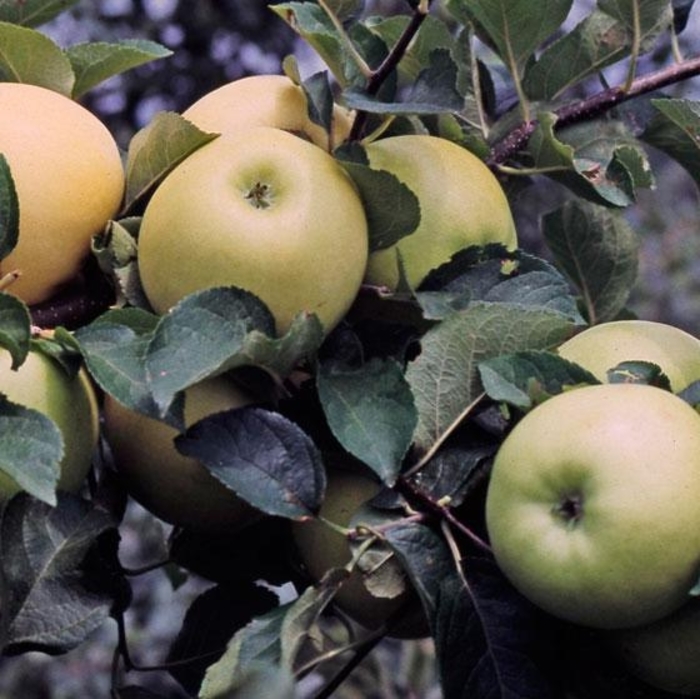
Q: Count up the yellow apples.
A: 2